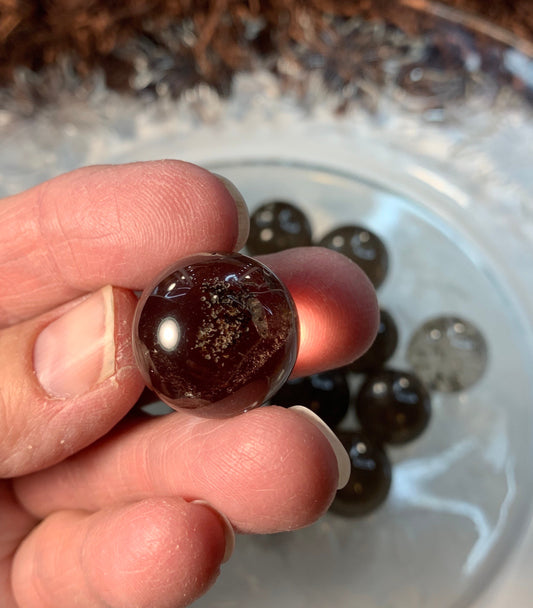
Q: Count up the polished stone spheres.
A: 8